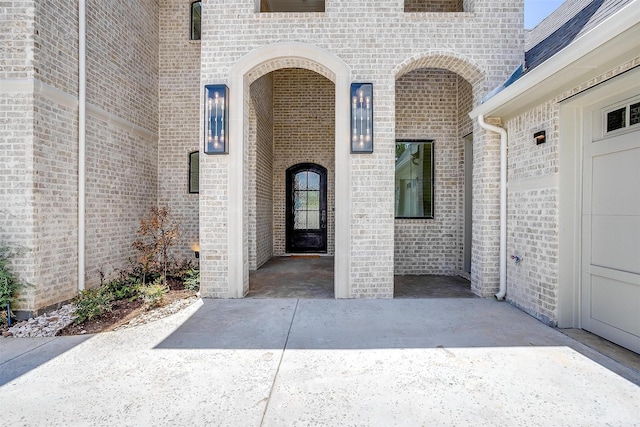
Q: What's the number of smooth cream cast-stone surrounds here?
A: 1